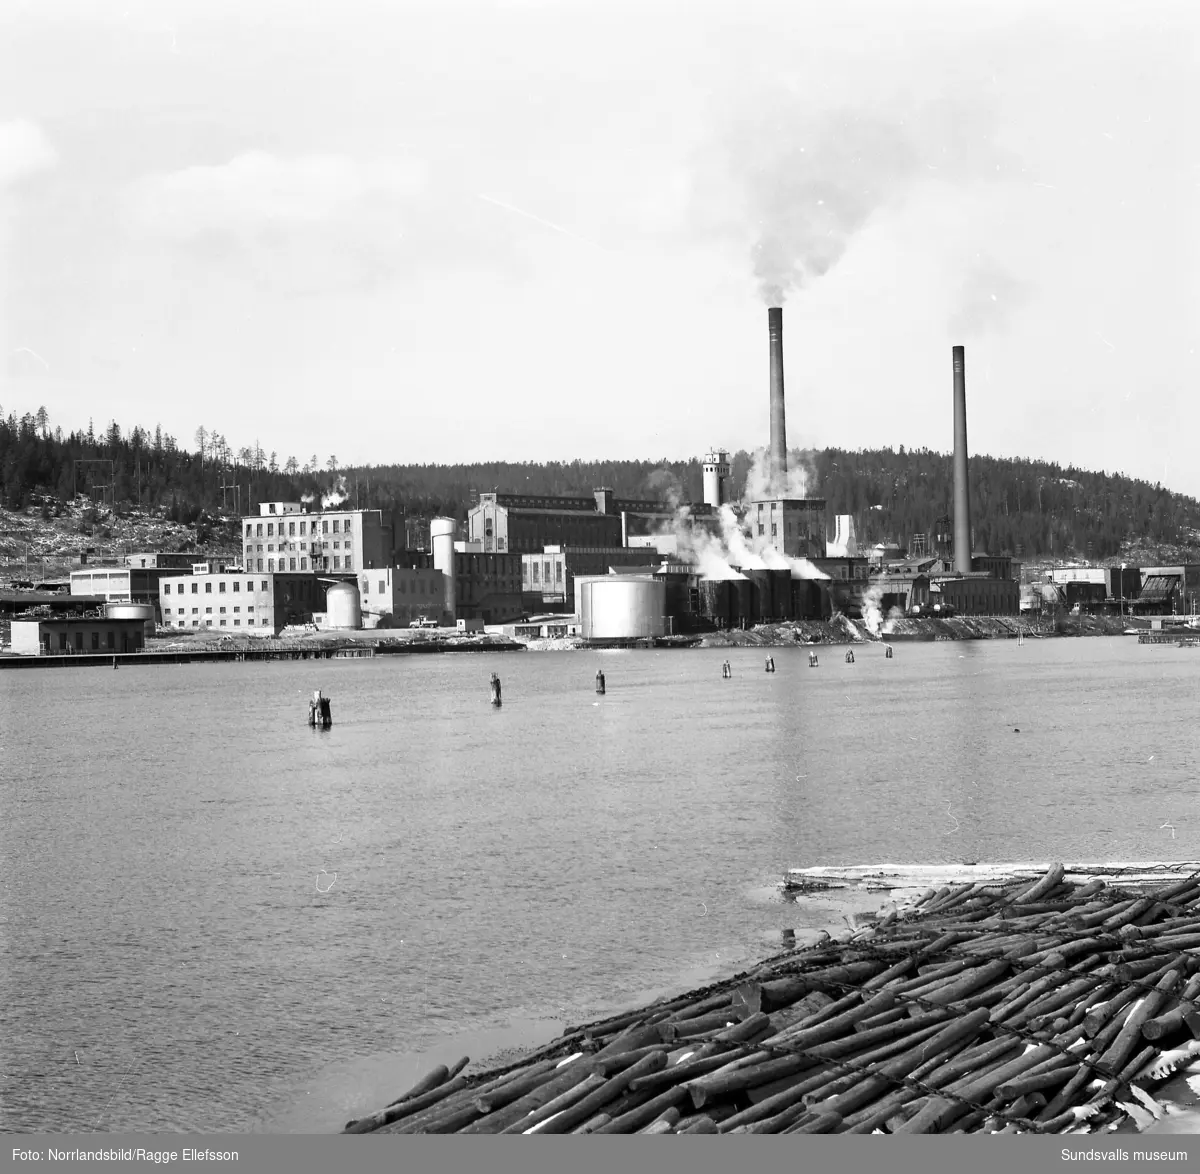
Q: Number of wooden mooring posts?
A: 8